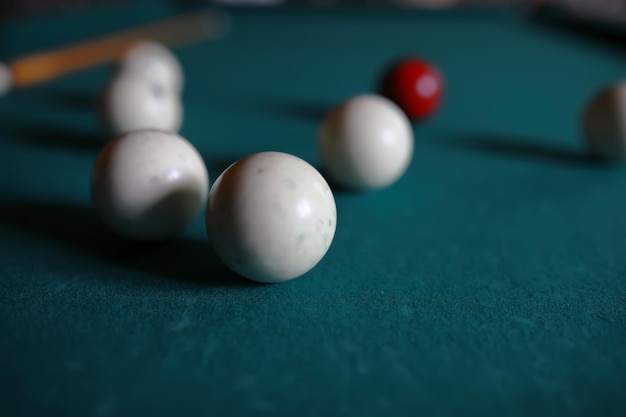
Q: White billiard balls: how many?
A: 6